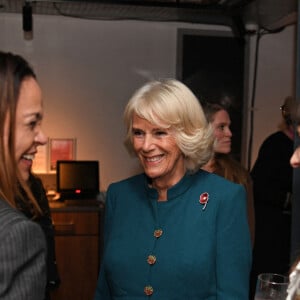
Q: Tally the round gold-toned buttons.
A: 3